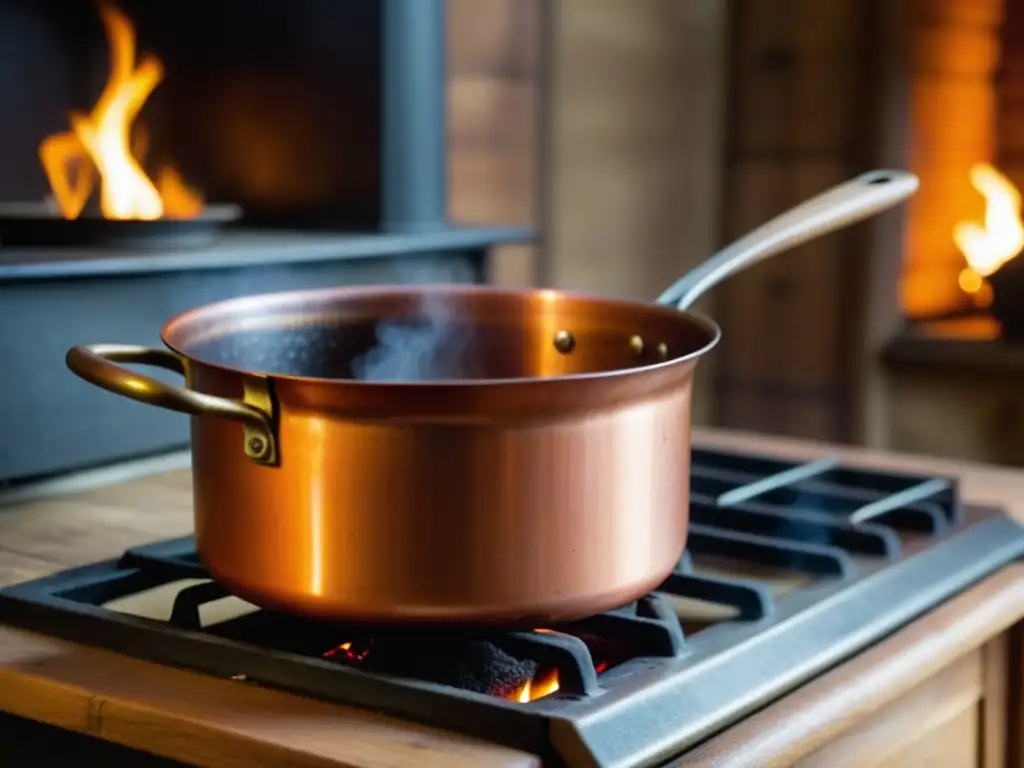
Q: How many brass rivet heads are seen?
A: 4